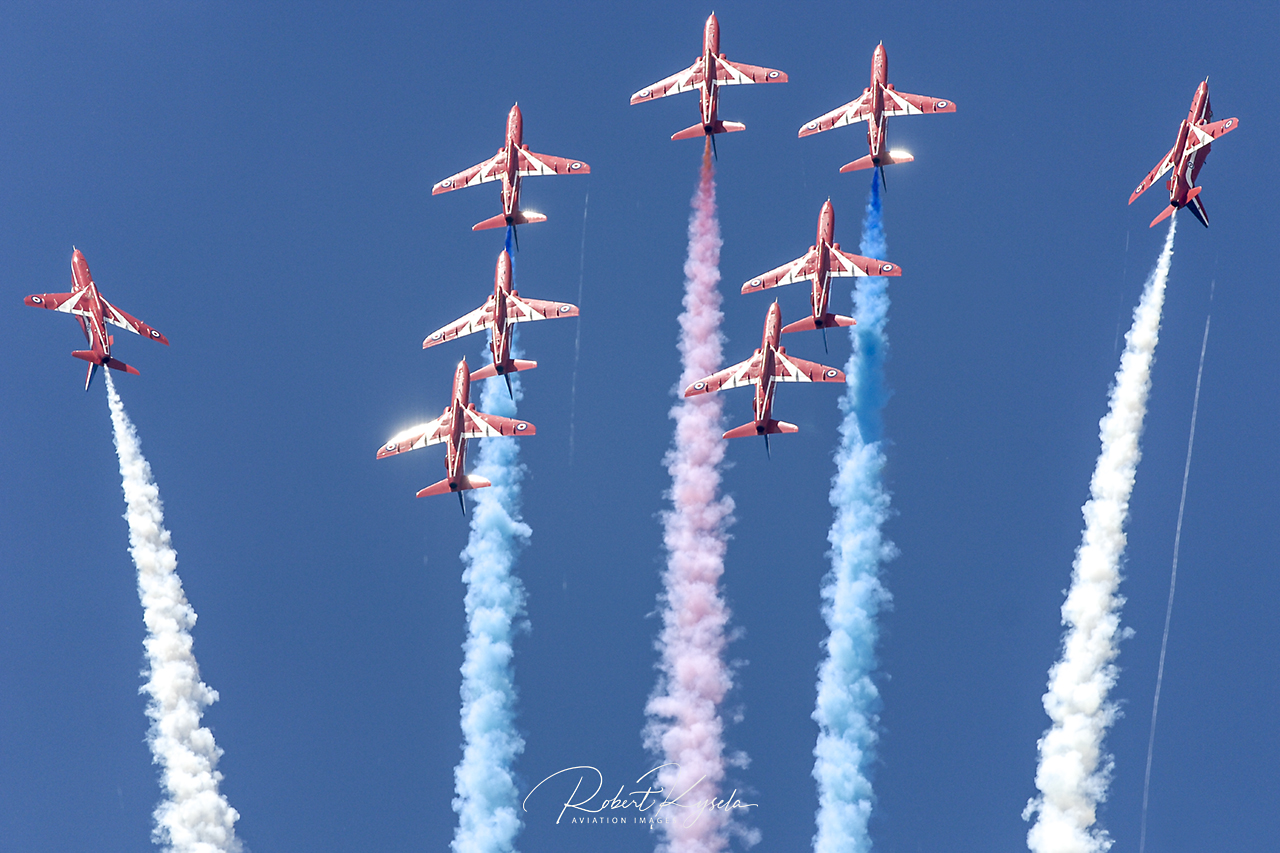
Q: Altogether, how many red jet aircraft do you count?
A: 9